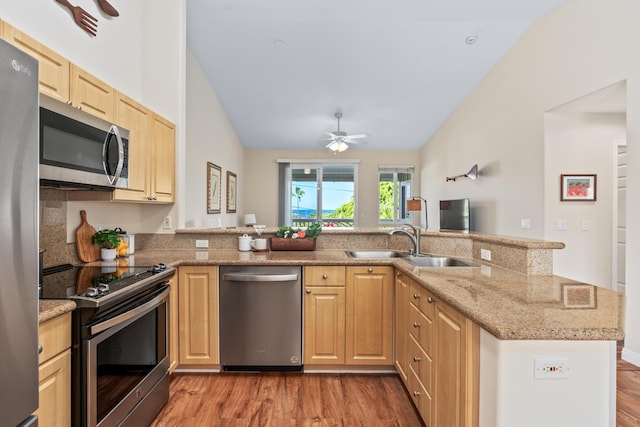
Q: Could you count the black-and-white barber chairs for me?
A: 0